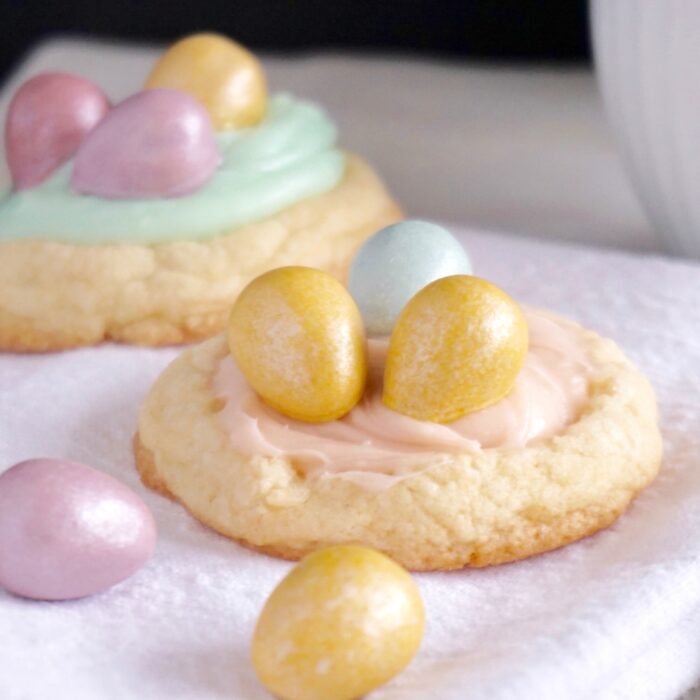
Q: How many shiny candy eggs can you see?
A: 8